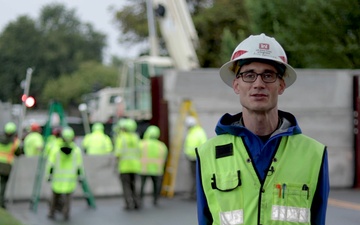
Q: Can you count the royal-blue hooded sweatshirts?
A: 1